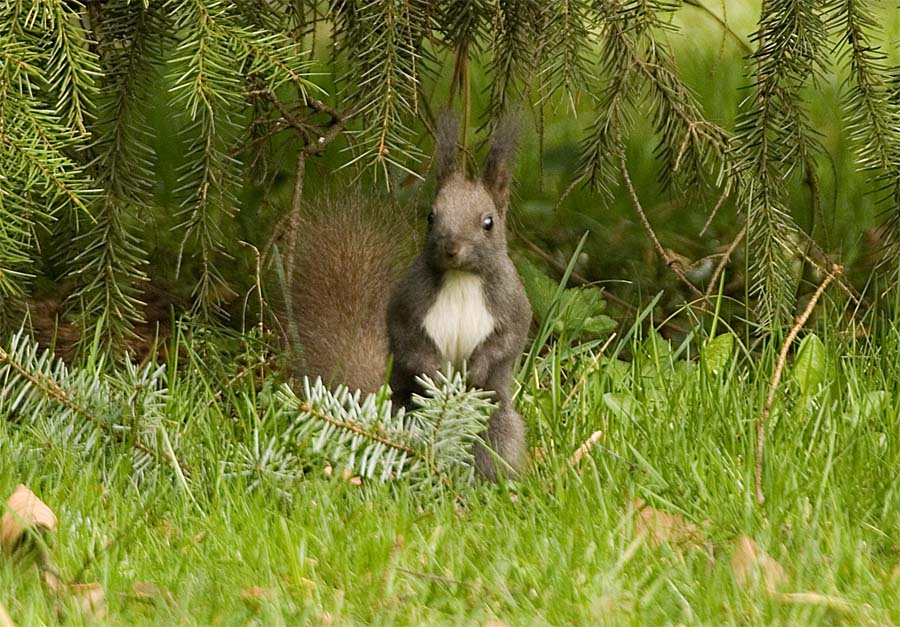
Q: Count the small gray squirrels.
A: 1